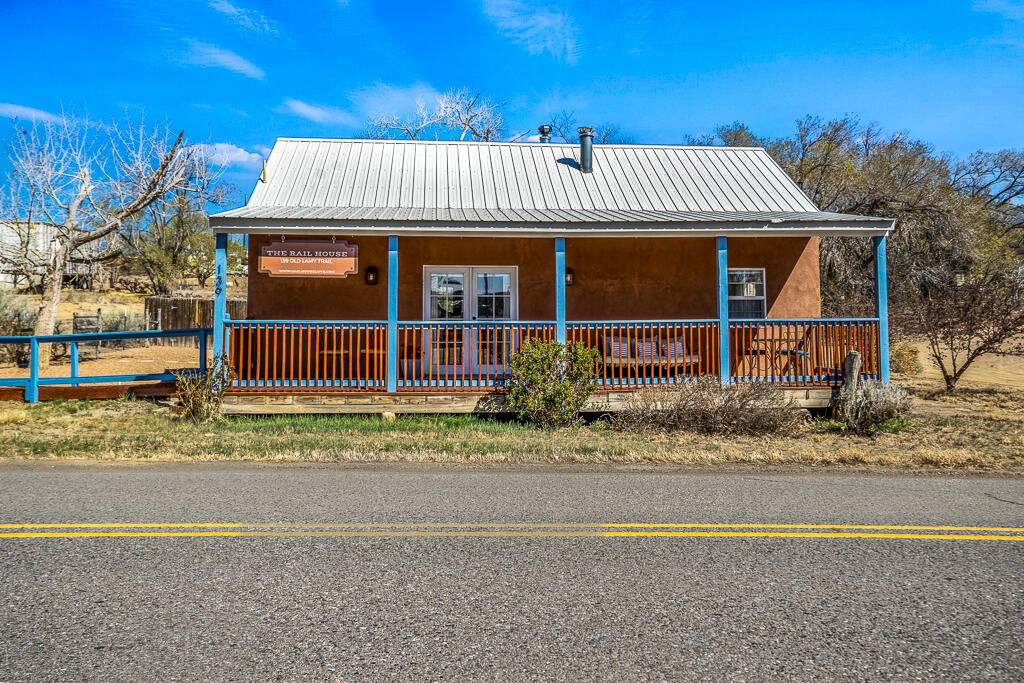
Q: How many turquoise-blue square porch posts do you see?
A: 5